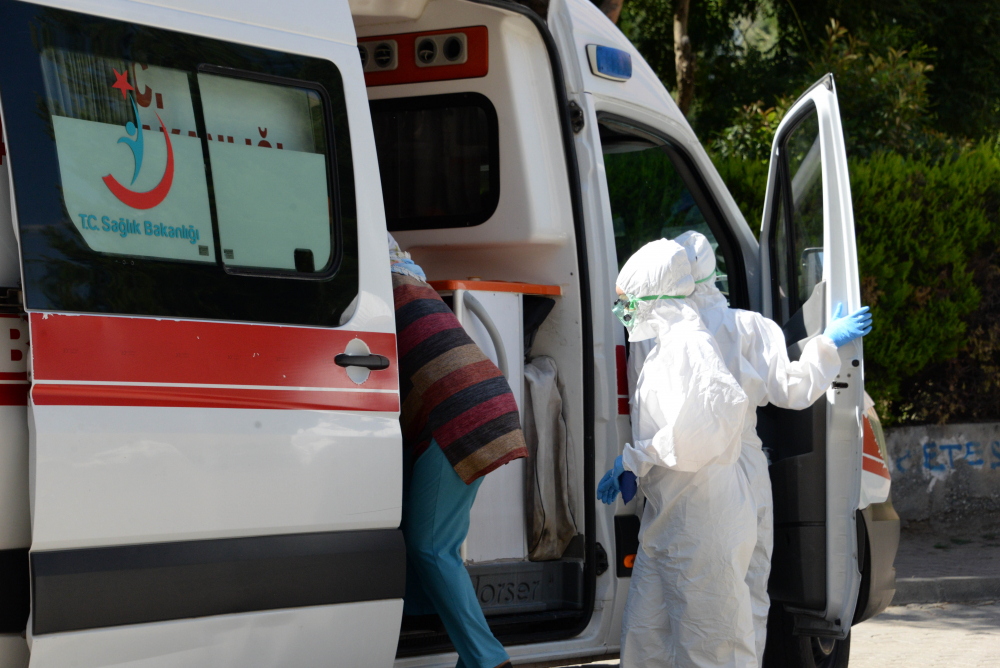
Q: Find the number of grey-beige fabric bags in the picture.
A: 1